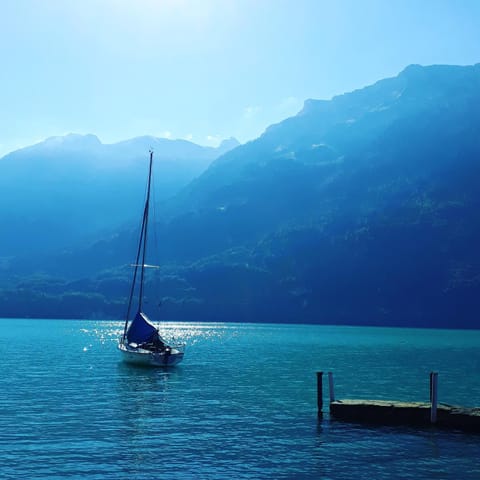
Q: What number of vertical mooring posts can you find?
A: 4